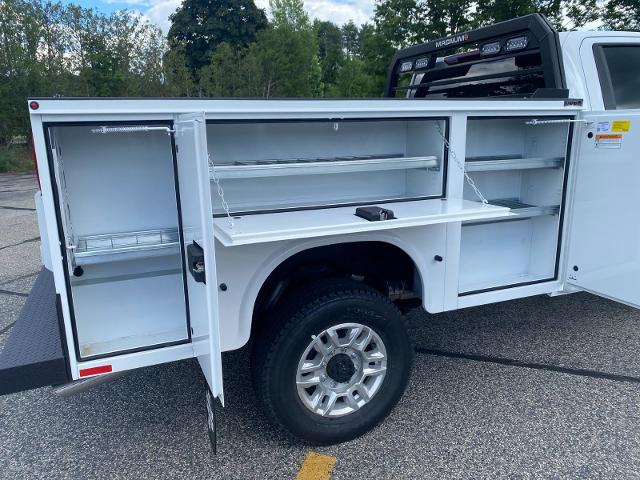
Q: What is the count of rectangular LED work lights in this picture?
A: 4